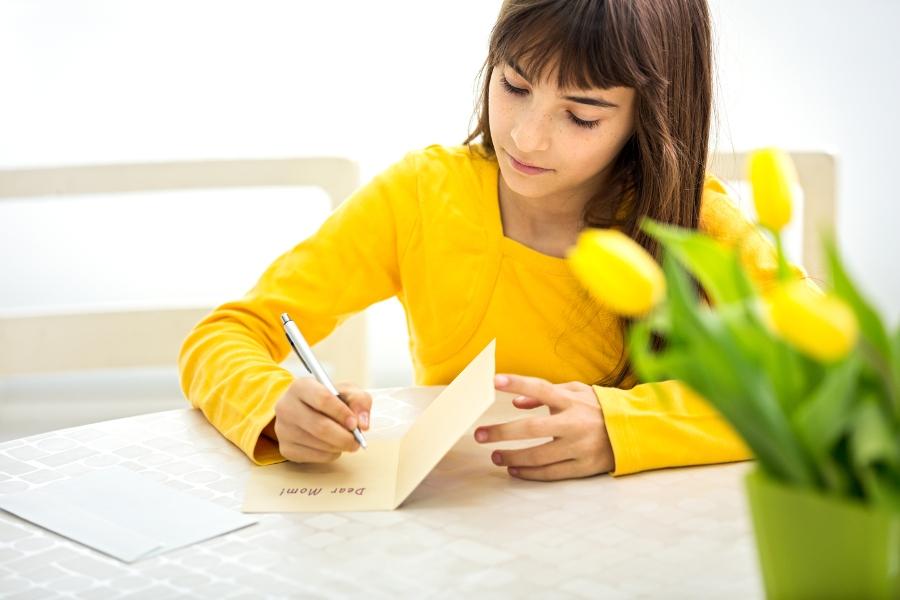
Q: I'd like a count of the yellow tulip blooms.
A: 3